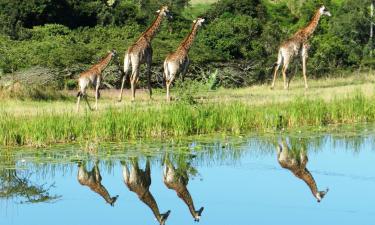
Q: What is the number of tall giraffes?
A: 3